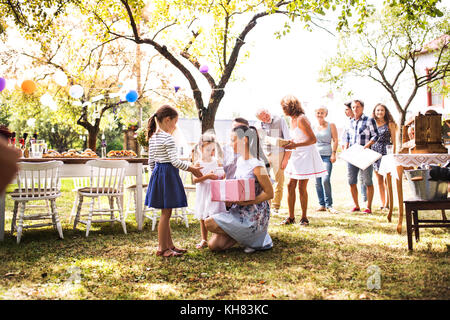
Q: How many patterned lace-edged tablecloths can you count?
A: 1